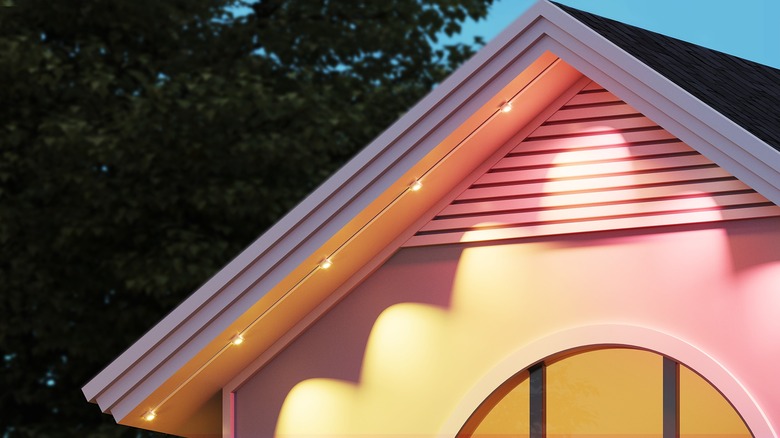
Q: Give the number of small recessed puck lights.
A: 5